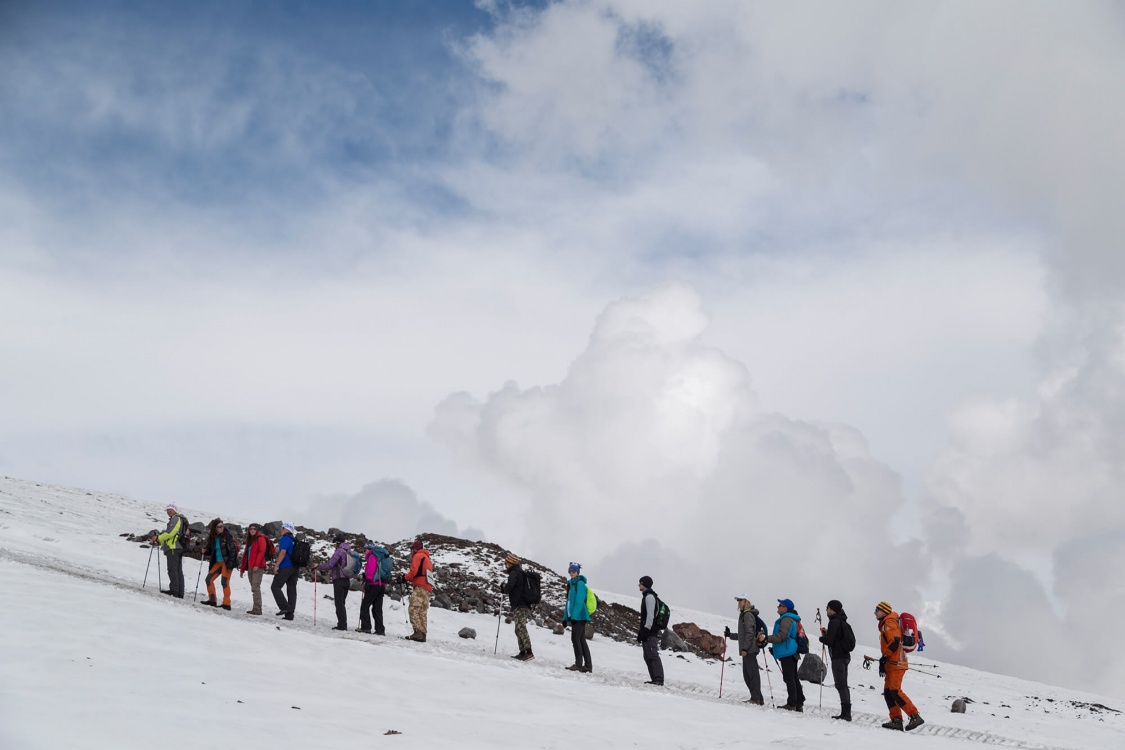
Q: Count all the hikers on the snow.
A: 14